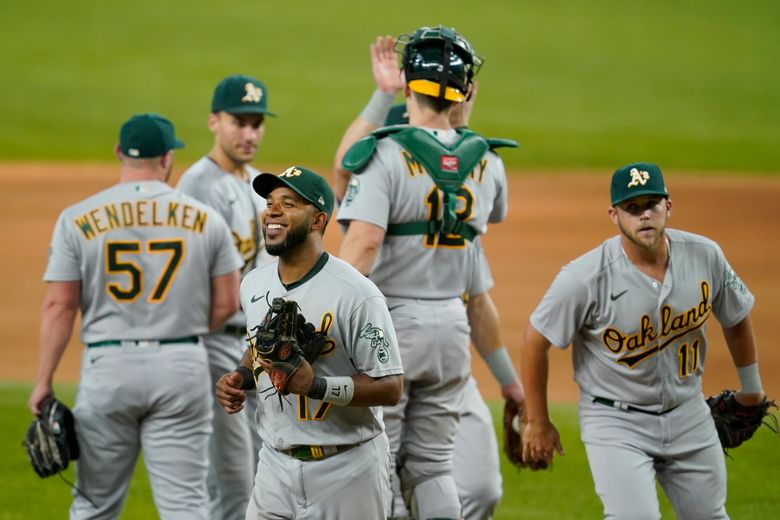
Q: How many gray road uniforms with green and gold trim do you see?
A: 6